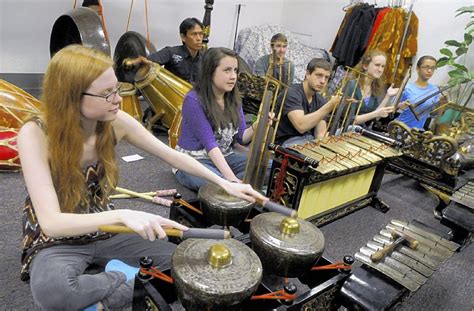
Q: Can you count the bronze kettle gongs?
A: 3